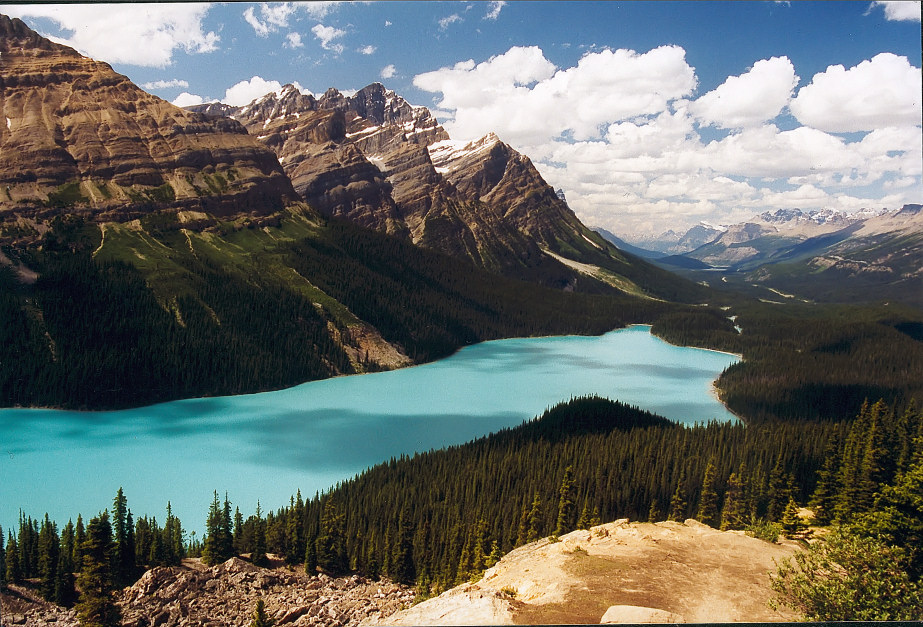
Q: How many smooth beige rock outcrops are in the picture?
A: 1